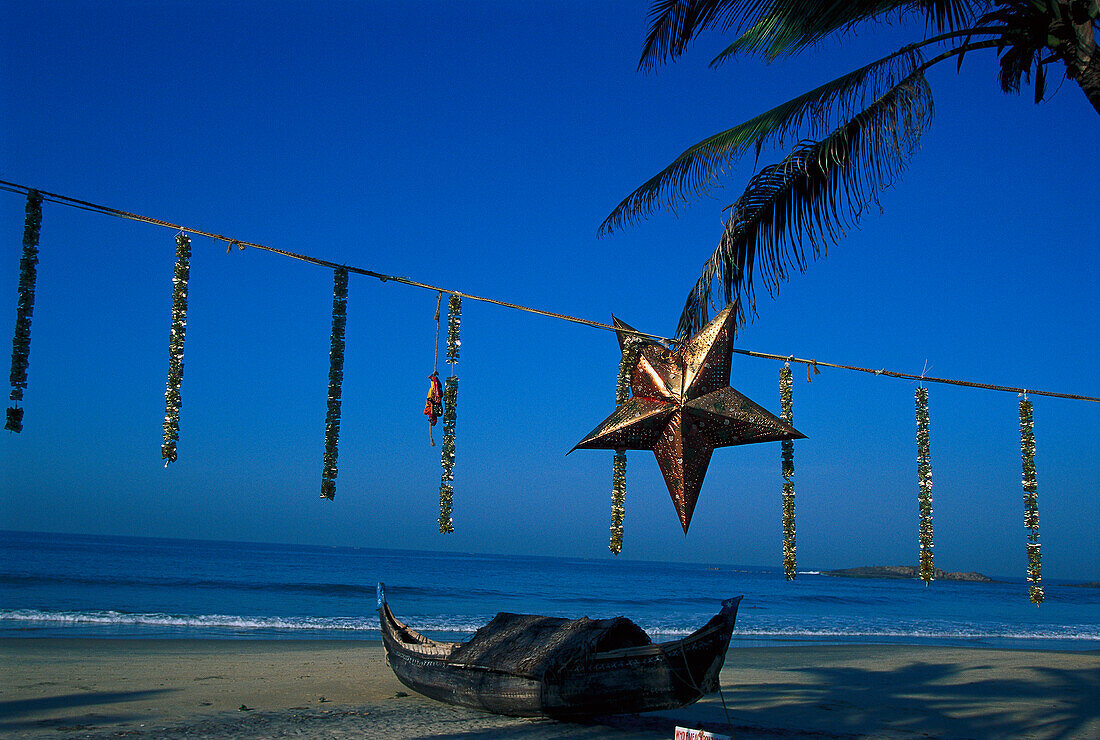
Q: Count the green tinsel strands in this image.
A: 8